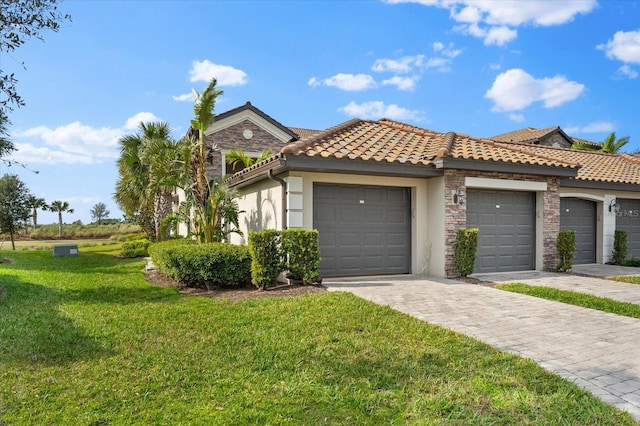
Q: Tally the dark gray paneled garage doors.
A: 4